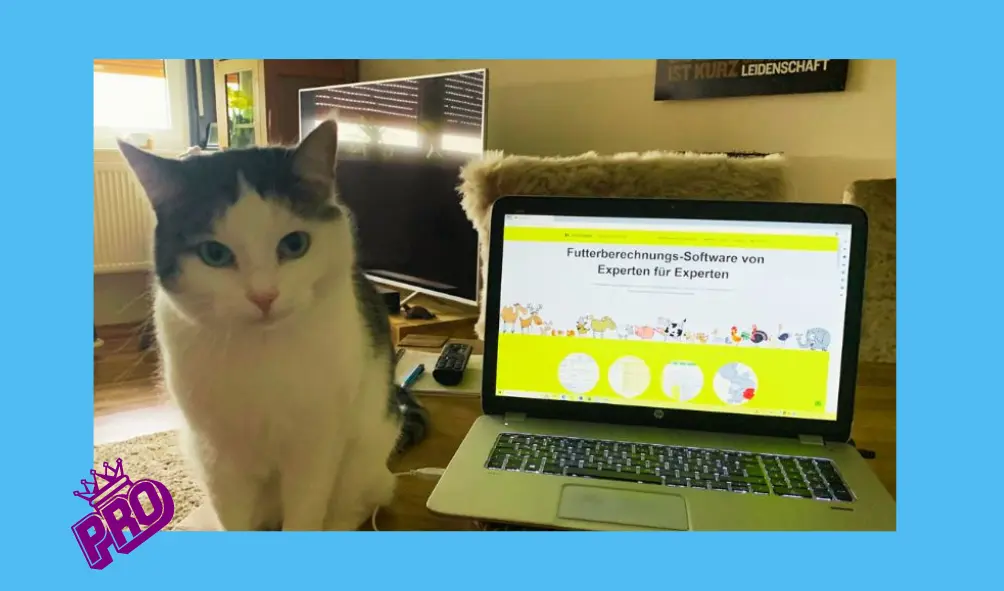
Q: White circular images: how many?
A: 4